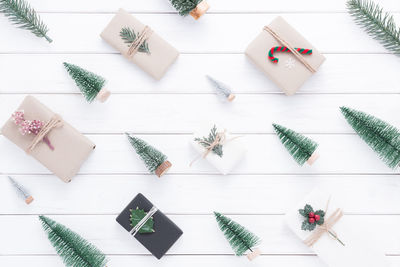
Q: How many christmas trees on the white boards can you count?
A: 9